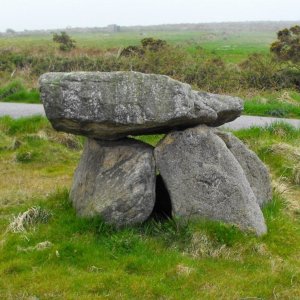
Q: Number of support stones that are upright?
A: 3